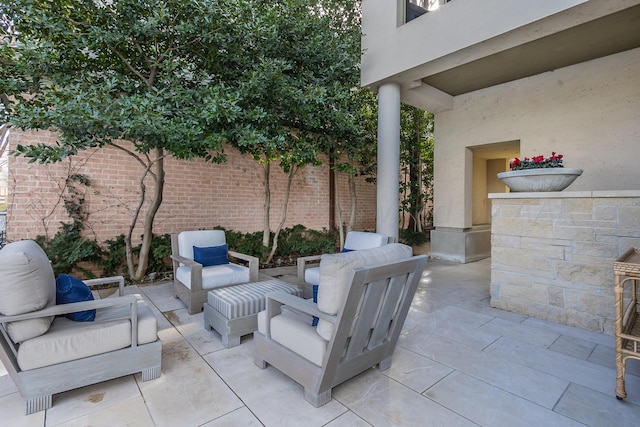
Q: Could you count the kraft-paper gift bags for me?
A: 0